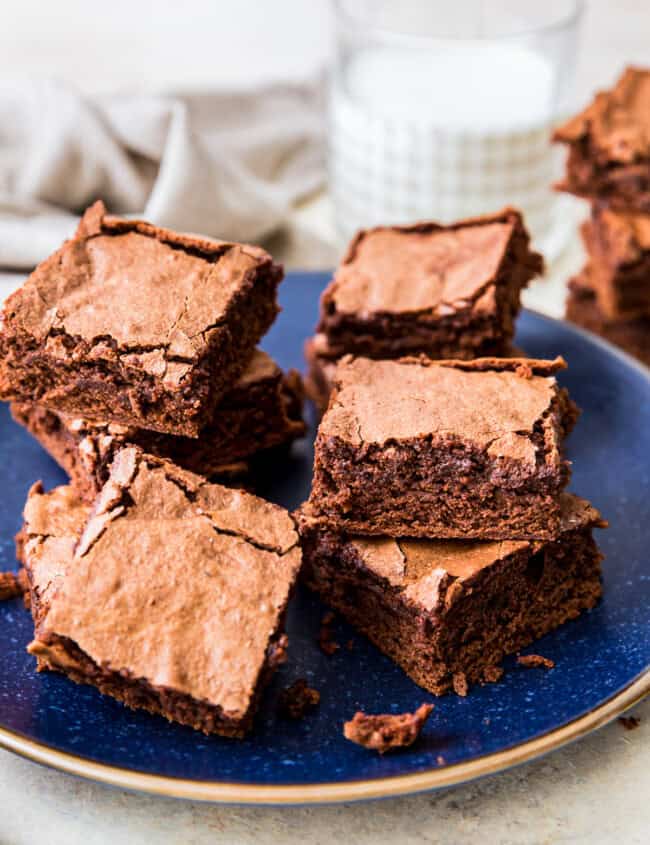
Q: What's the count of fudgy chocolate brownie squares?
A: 11